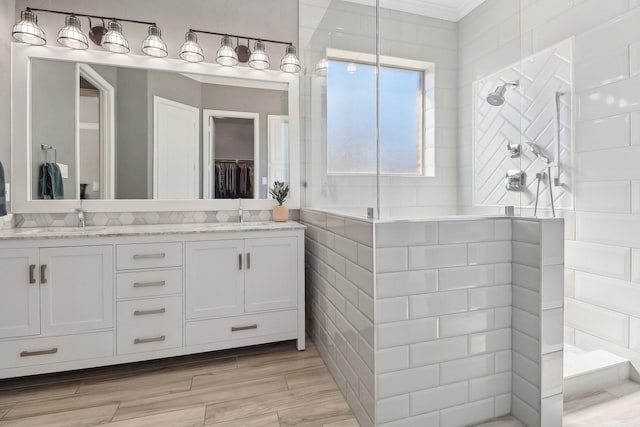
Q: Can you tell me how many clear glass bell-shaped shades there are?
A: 8